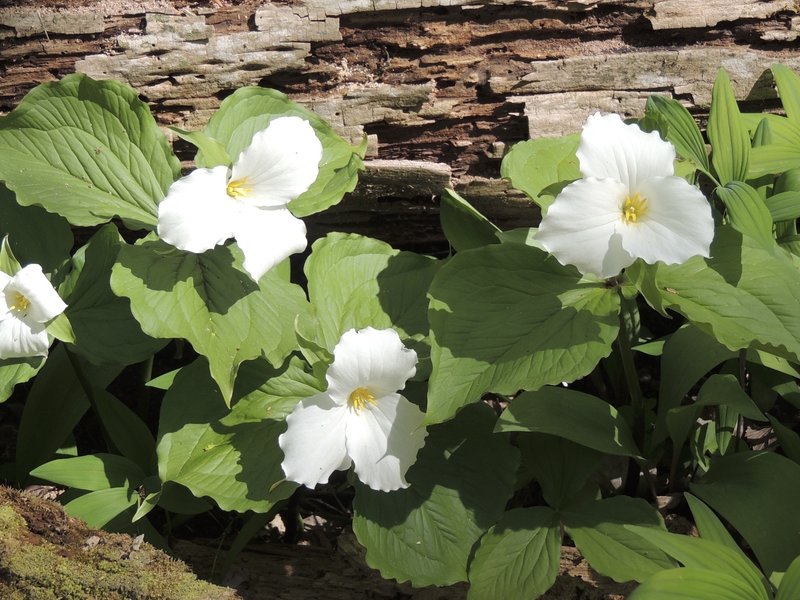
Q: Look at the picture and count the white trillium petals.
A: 12